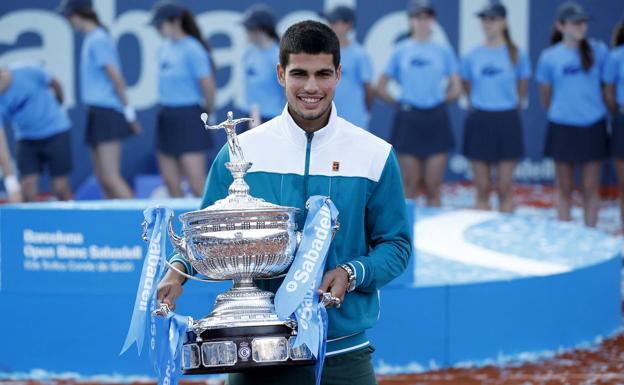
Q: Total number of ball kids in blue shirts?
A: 9